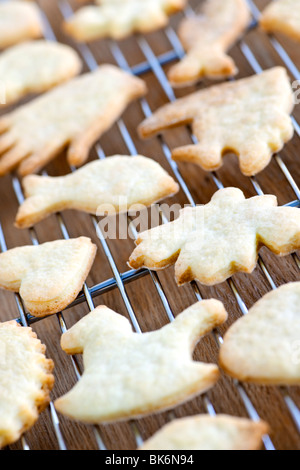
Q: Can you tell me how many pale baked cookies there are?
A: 14